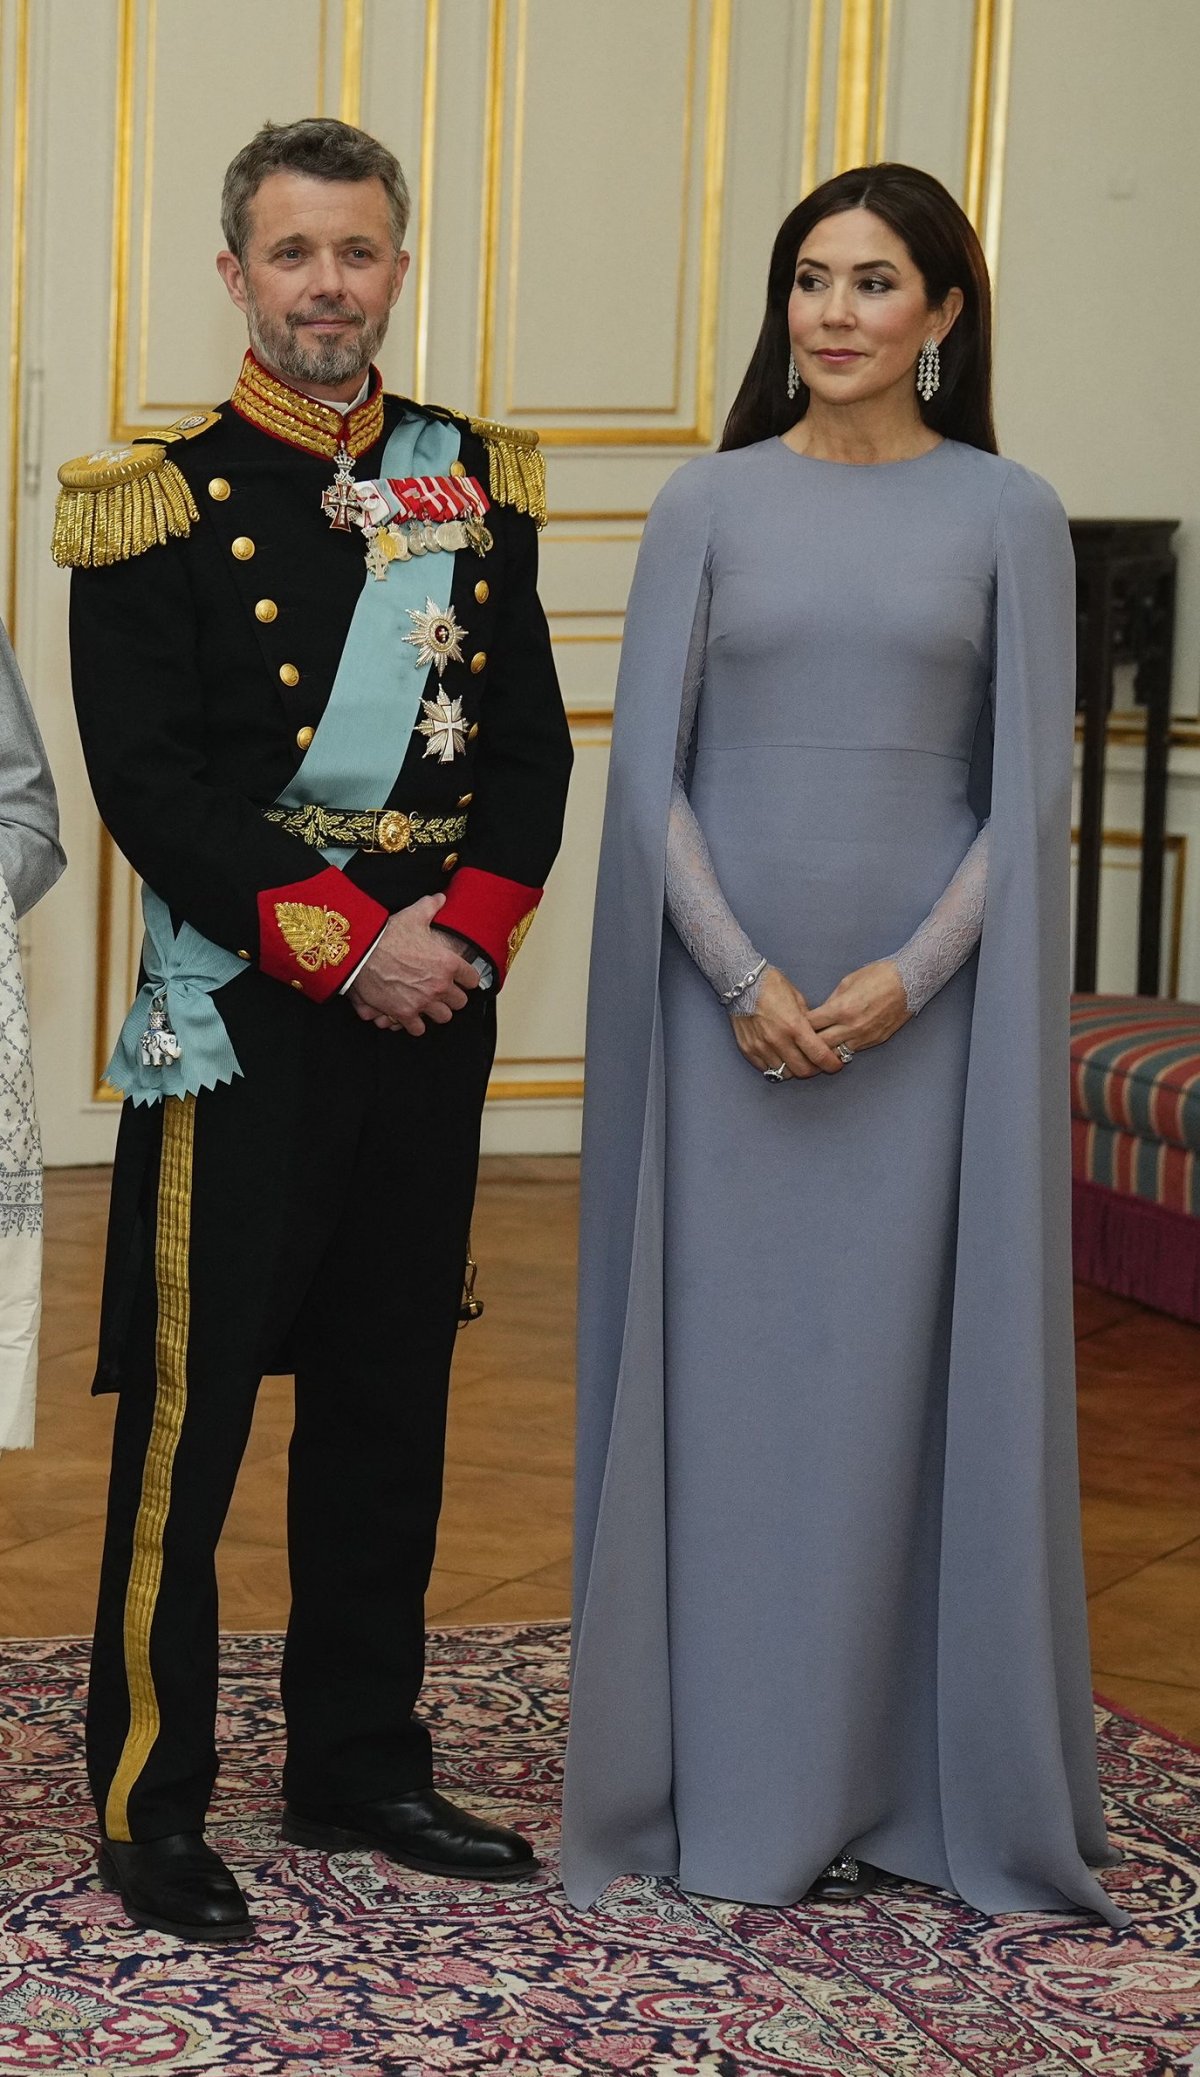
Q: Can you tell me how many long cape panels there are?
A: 2